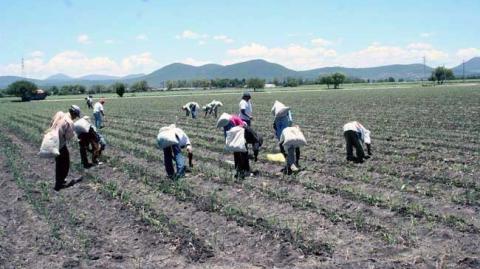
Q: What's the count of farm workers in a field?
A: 13